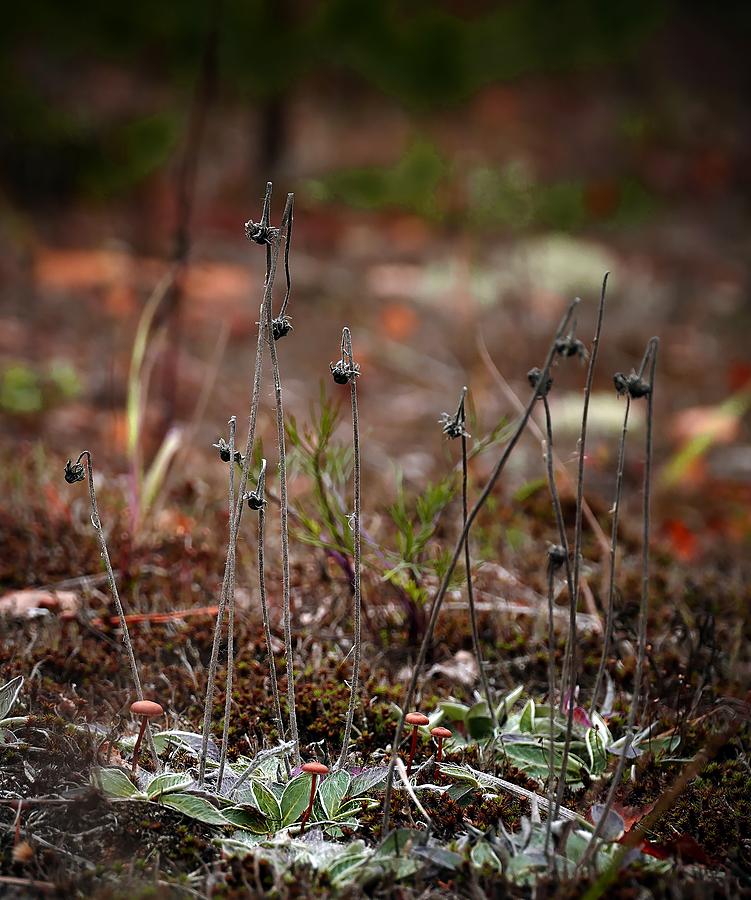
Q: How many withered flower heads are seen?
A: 12